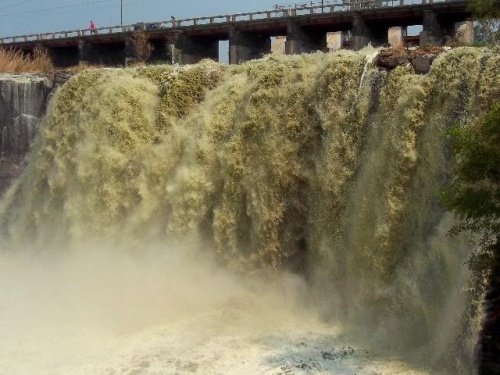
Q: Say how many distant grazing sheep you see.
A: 0